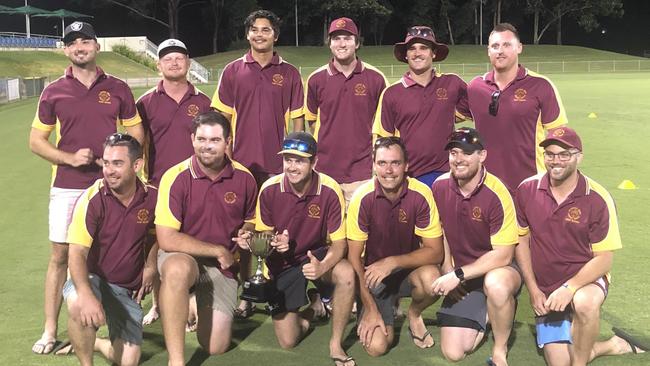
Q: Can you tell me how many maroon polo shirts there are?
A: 12